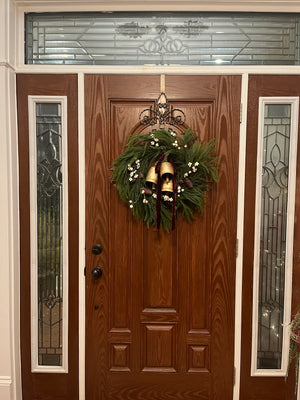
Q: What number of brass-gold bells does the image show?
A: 3